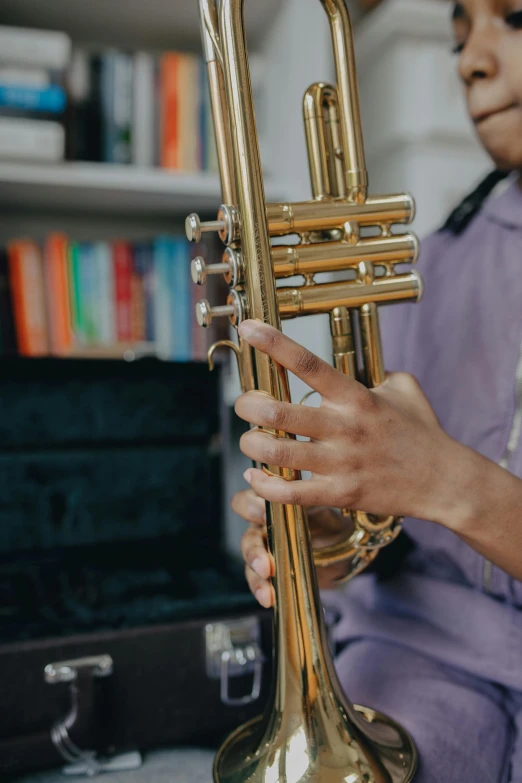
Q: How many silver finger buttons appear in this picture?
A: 3